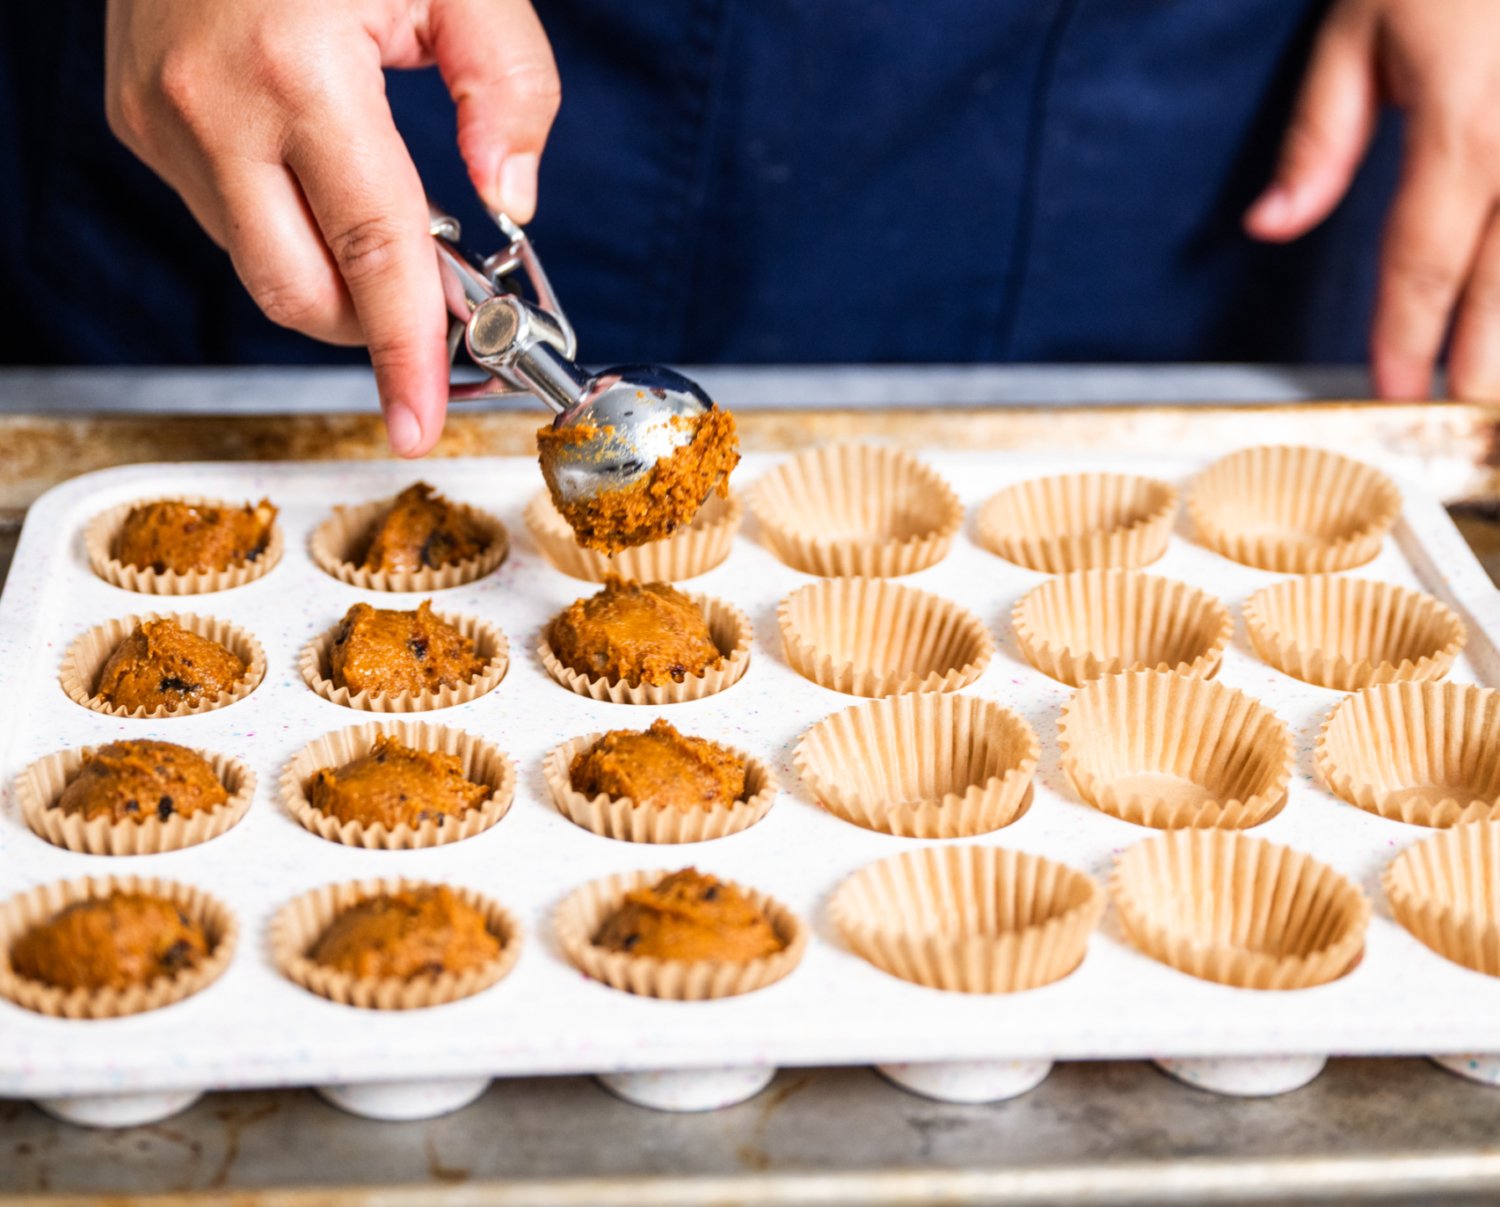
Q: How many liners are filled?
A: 11